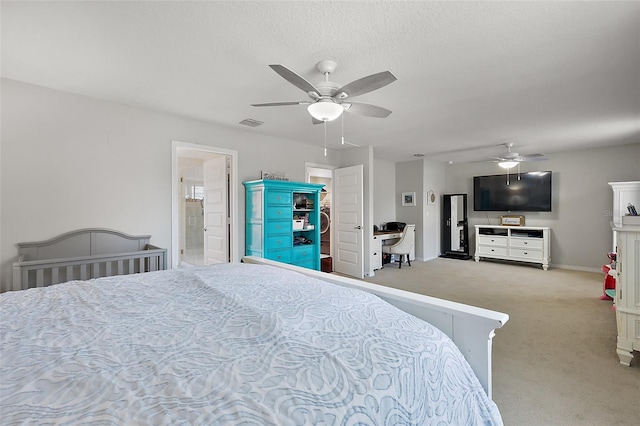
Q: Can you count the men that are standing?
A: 0